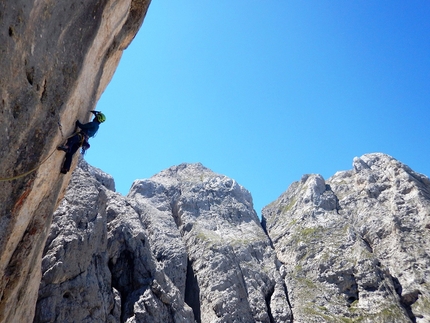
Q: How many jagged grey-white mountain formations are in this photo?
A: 3